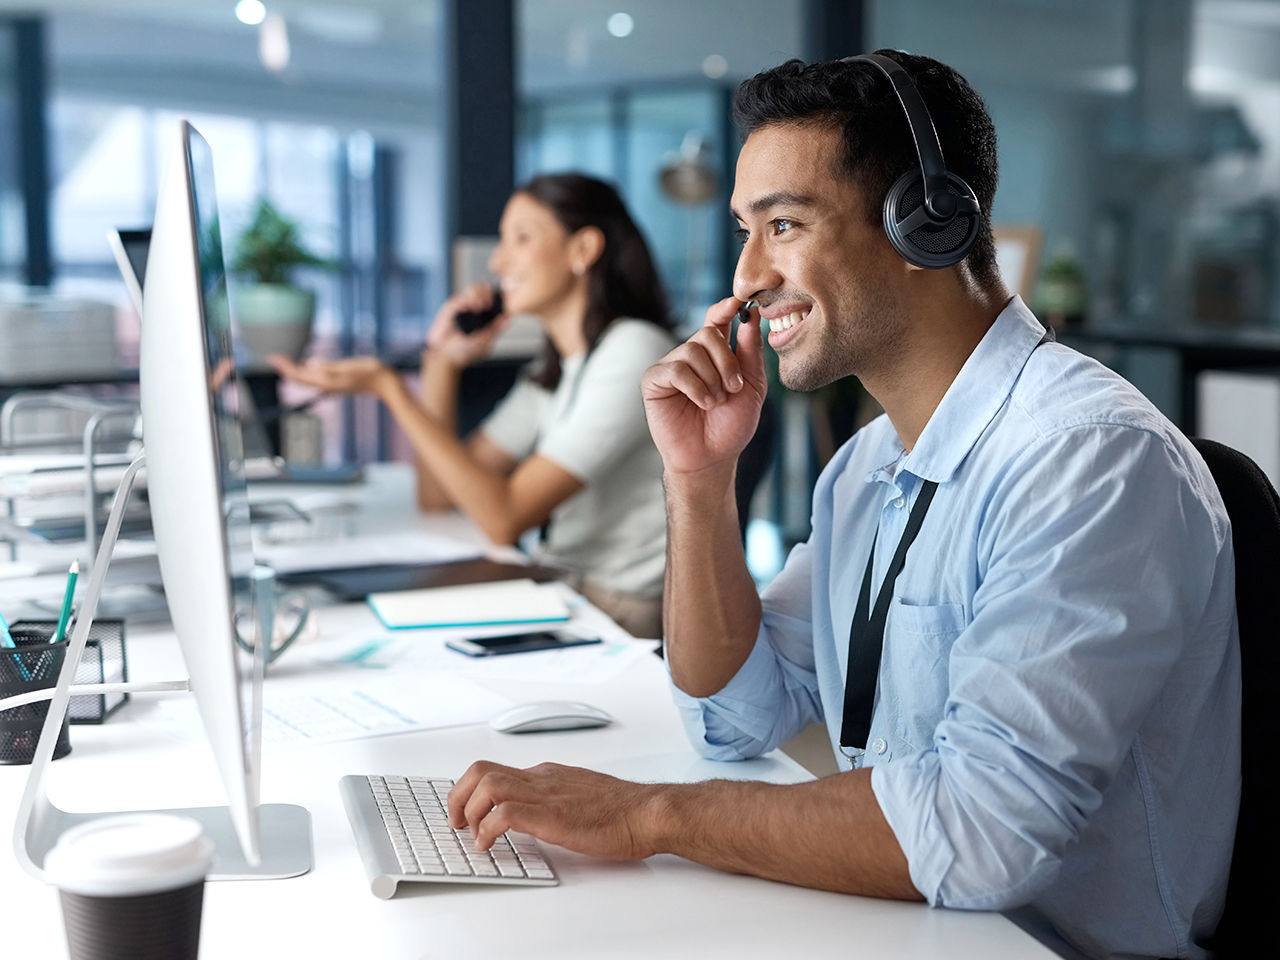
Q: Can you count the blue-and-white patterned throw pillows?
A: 0